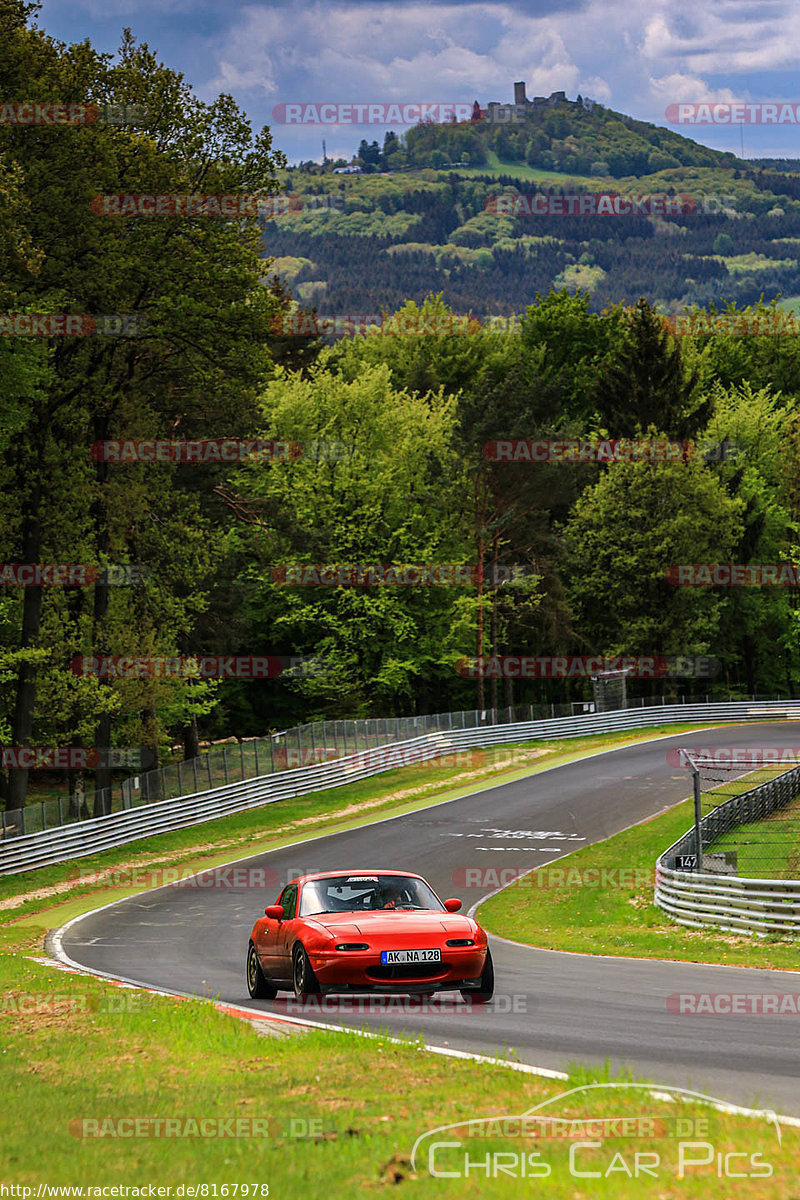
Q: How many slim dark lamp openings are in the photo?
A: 2